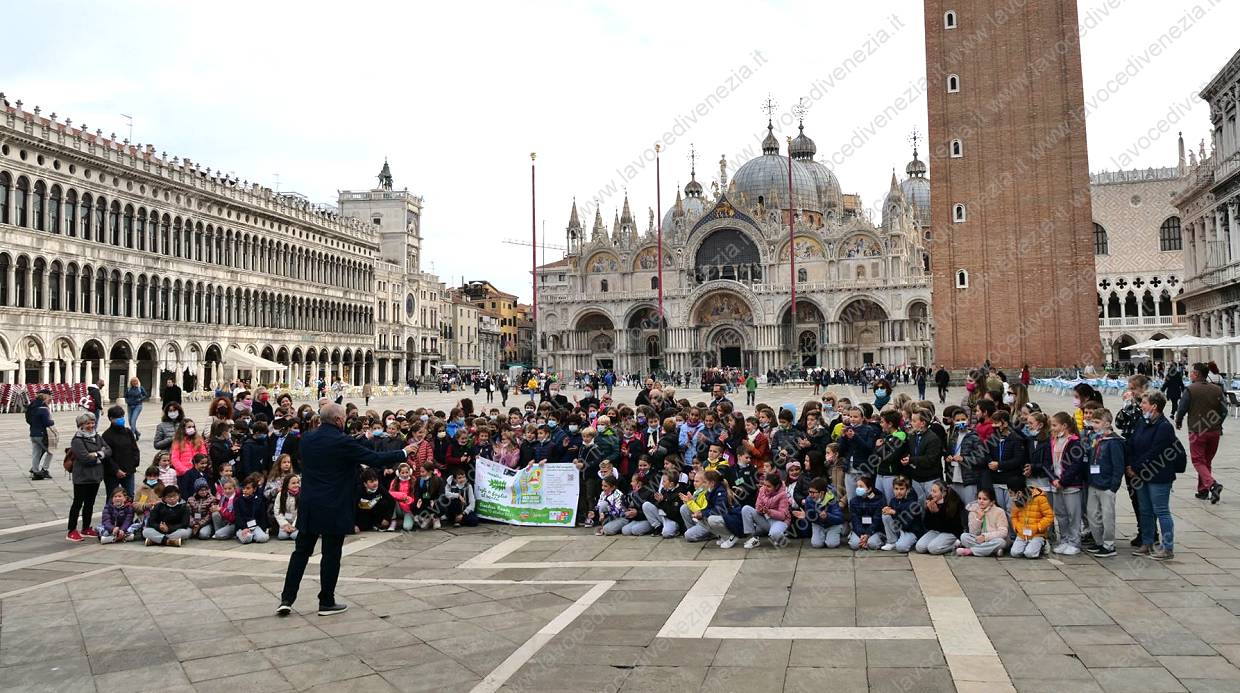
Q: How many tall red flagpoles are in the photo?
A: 3